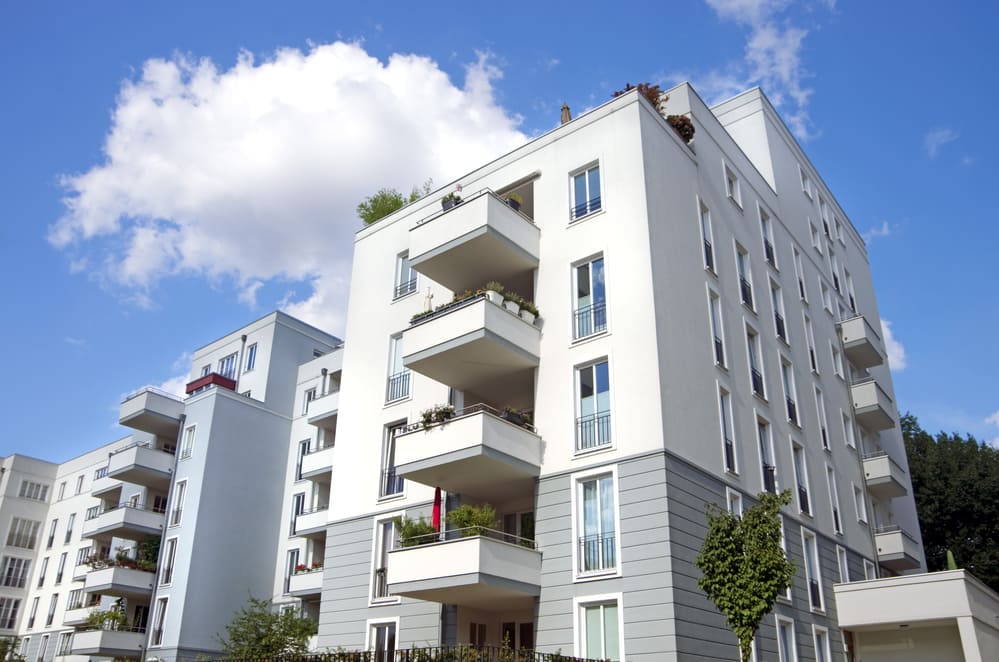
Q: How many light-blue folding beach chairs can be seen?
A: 0